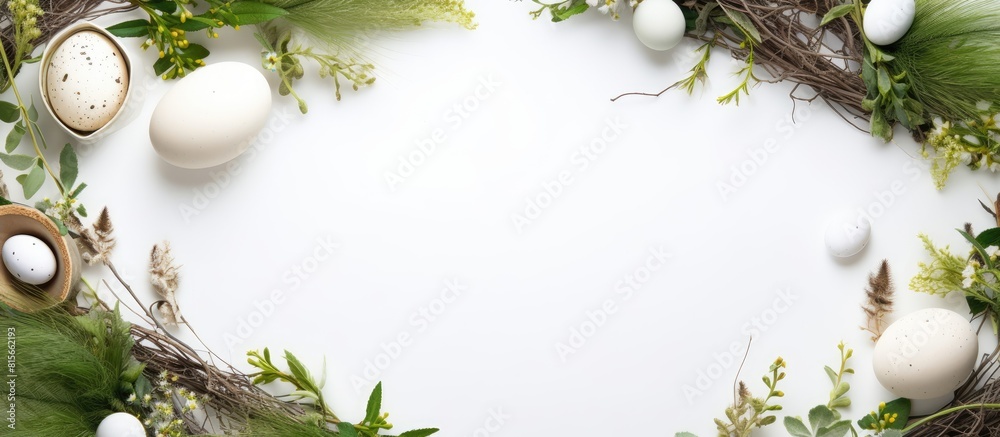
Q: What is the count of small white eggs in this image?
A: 5